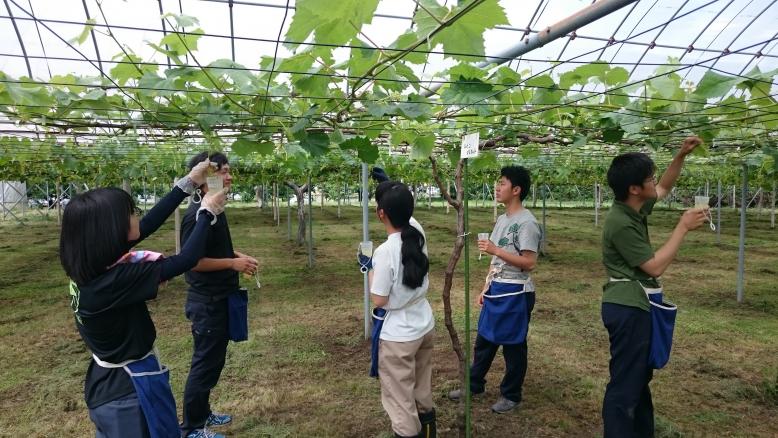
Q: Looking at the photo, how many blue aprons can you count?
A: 5